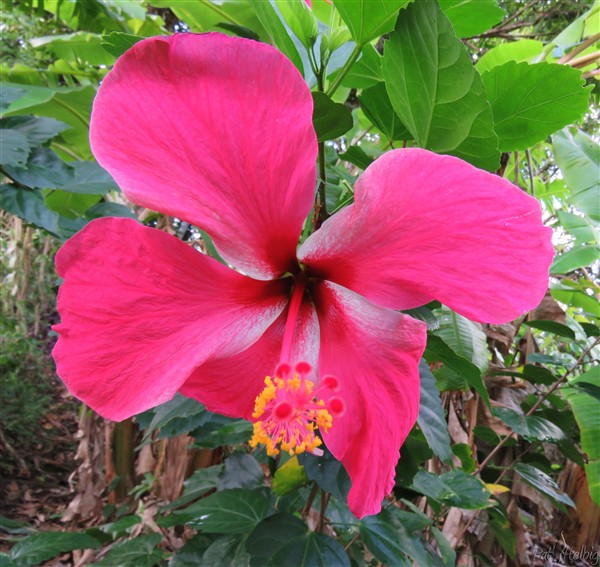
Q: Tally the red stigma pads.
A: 5